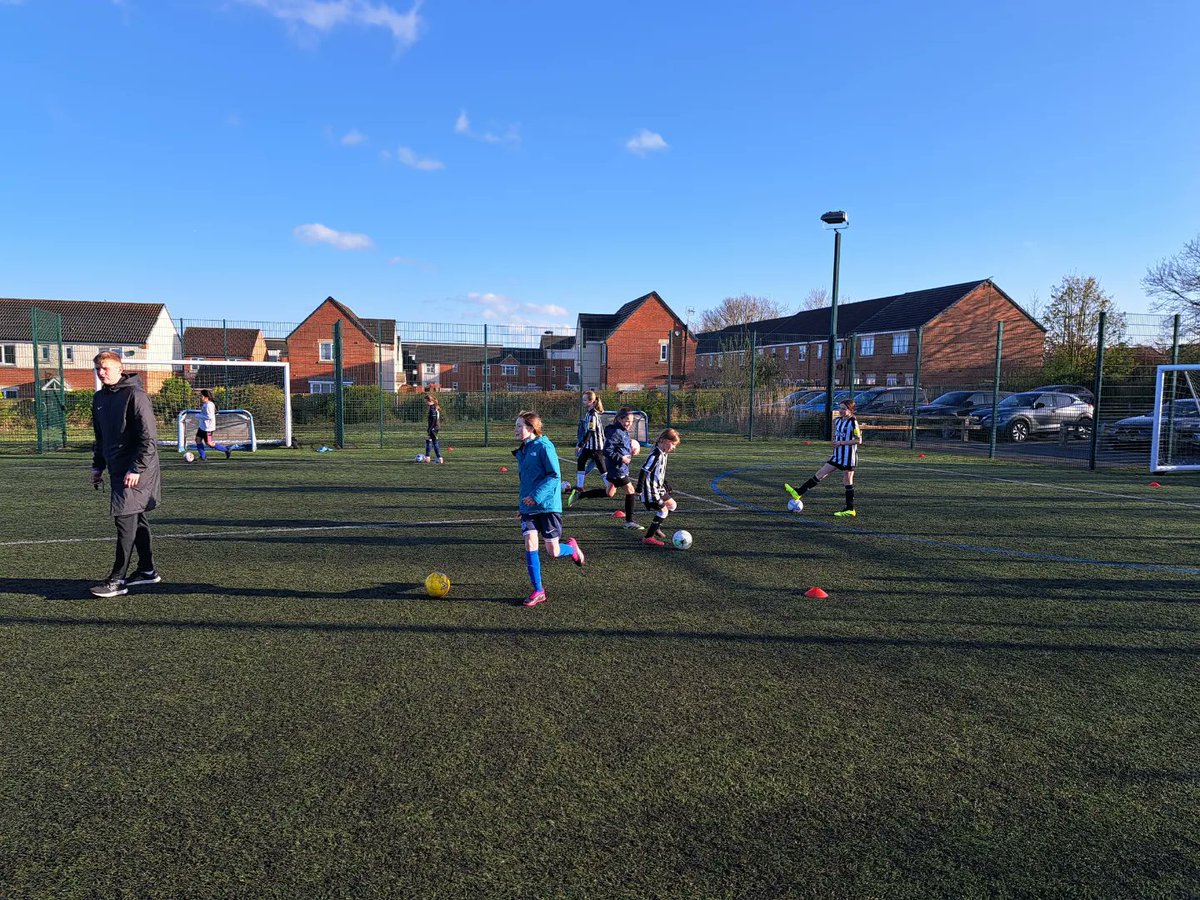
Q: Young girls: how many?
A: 7